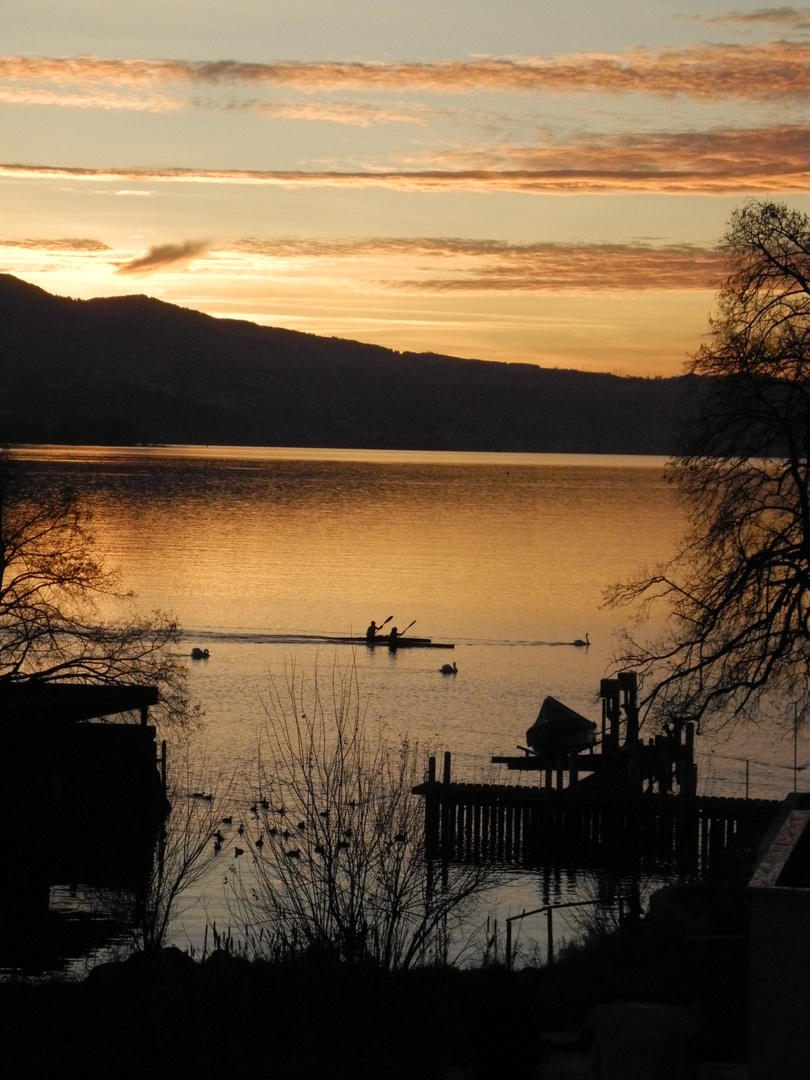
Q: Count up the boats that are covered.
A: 1